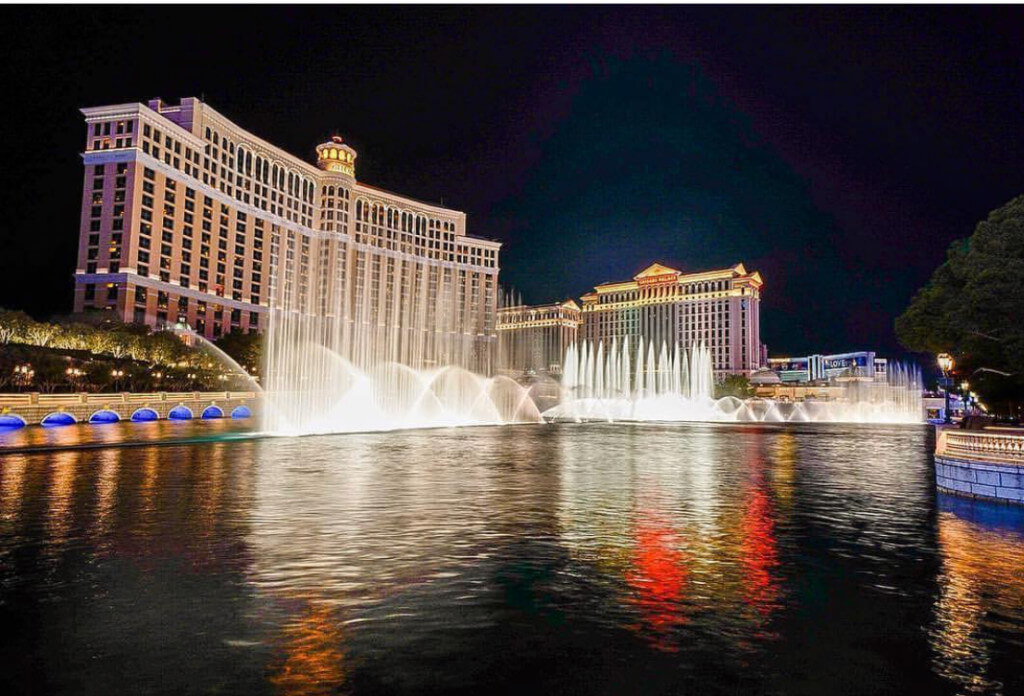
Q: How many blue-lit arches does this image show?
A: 7